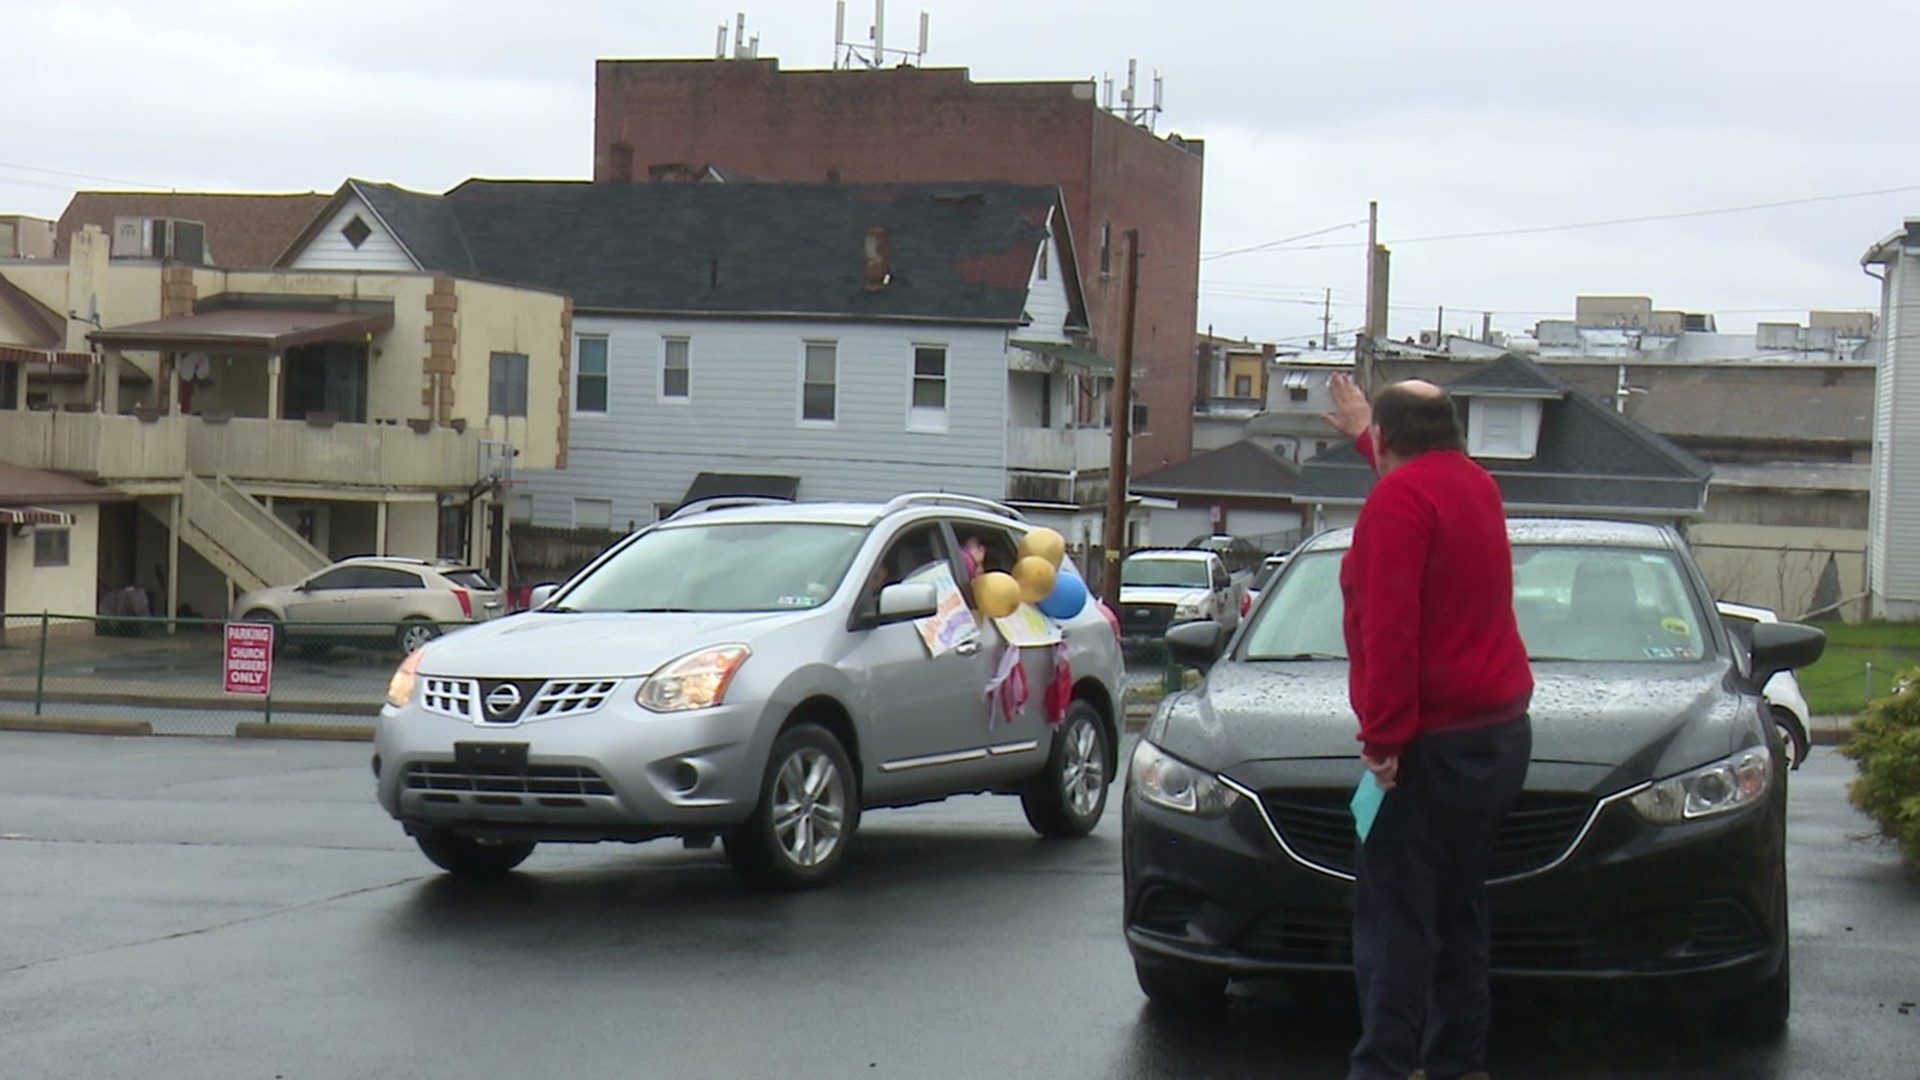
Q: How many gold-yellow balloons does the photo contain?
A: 3